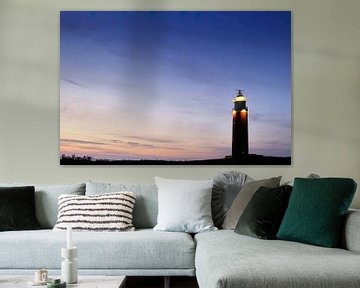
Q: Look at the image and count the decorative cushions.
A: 7